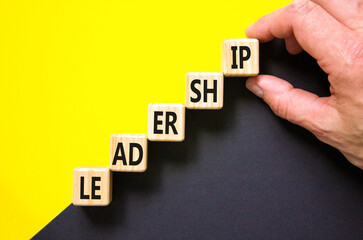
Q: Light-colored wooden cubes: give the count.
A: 5